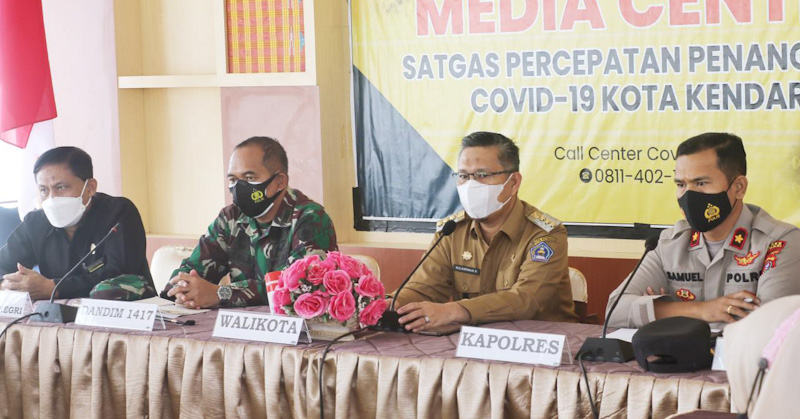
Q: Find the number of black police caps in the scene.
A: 1